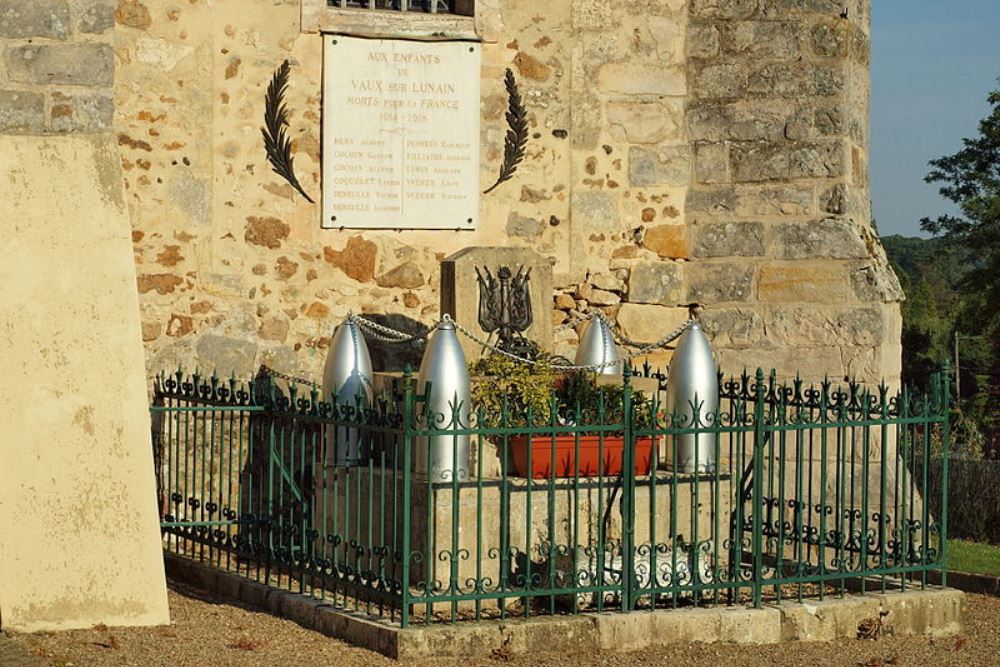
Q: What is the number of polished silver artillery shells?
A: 4